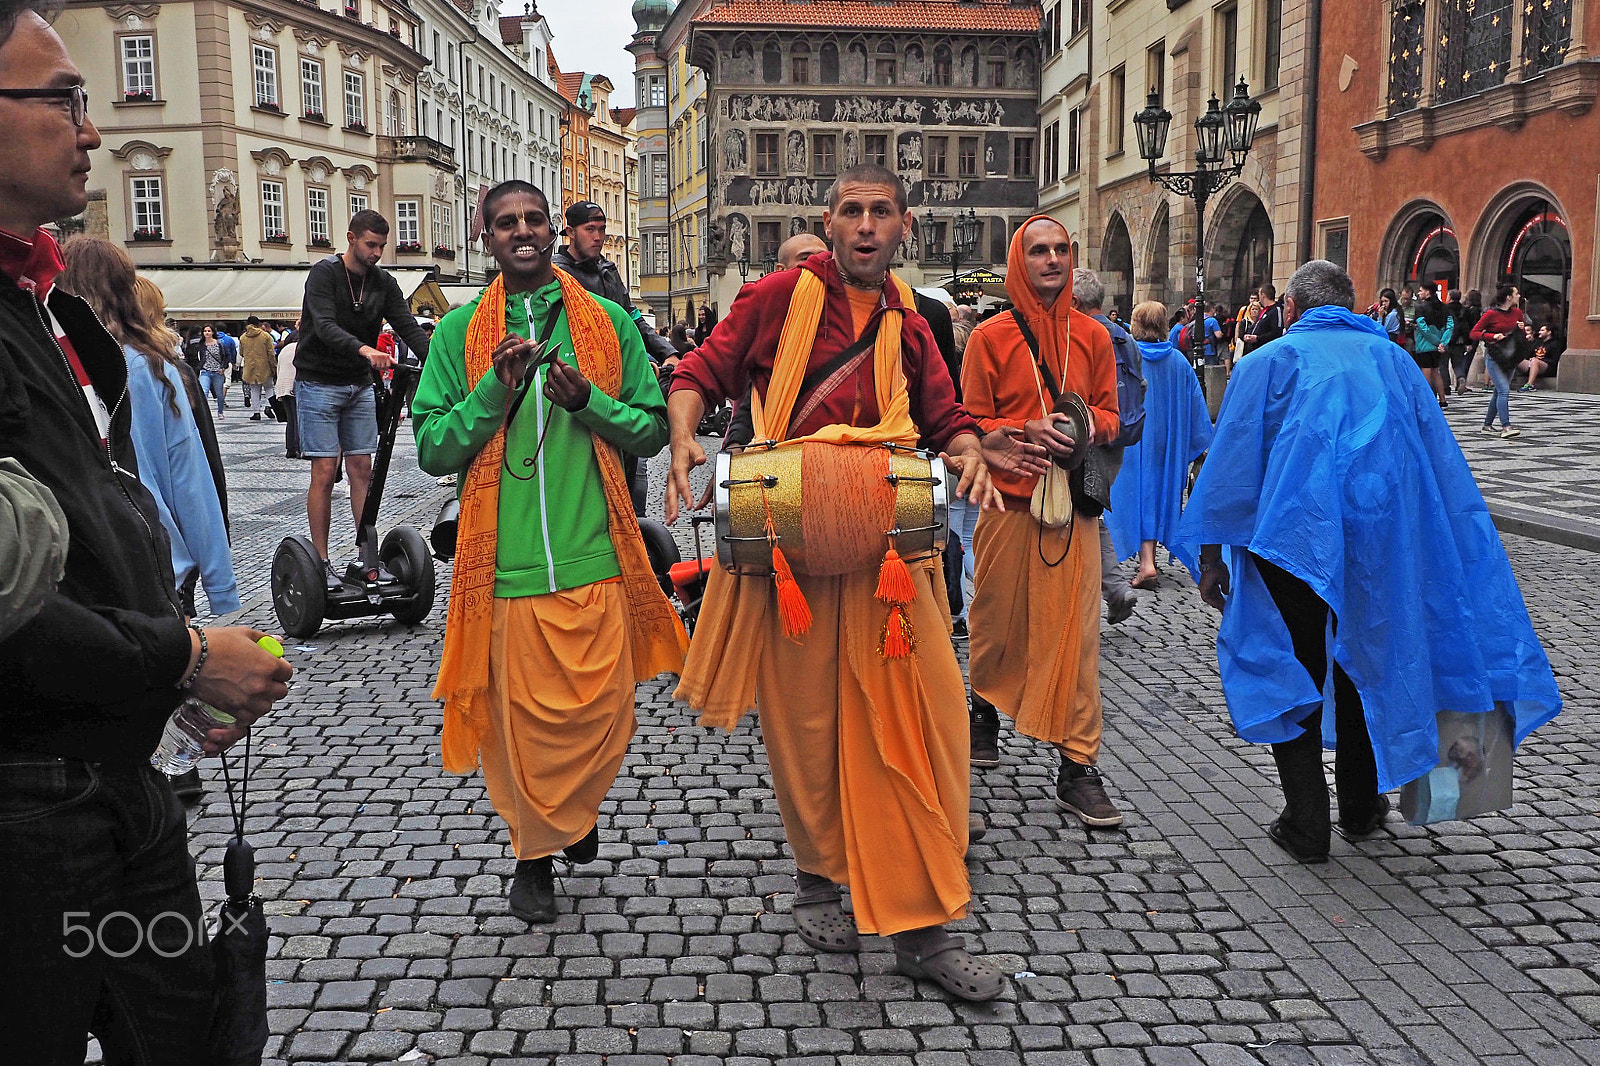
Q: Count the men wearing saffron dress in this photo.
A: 3